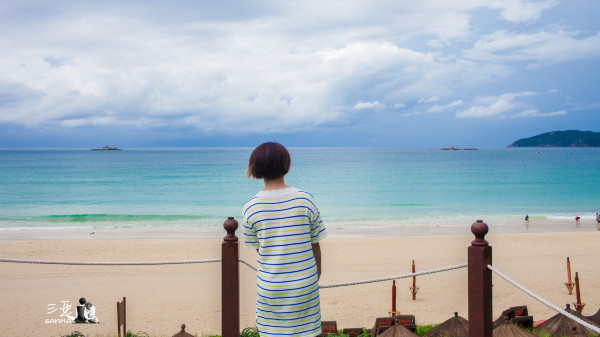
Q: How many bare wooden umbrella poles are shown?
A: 4